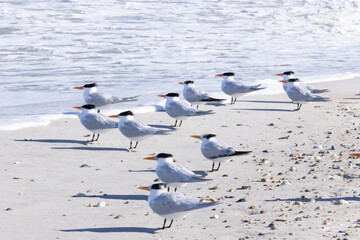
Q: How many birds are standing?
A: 11